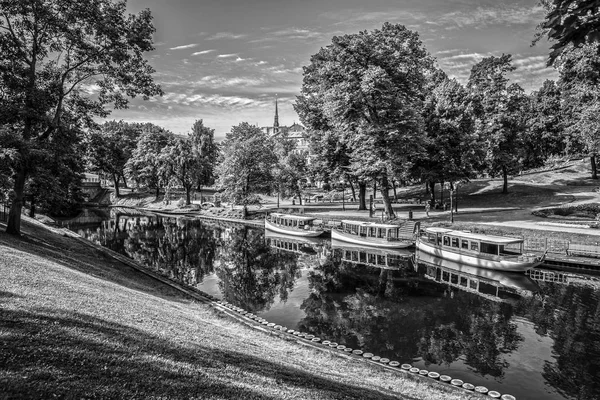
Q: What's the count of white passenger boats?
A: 3